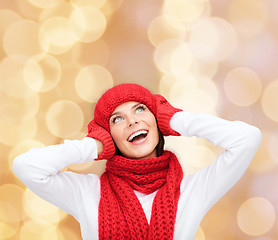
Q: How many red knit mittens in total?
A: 2